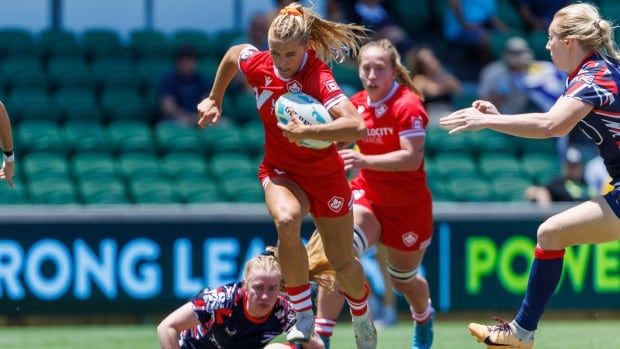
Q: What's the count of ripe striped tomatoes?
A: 0